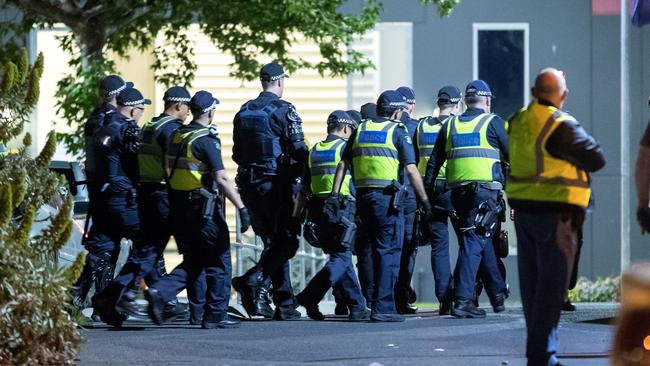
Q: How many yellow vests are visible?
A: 7